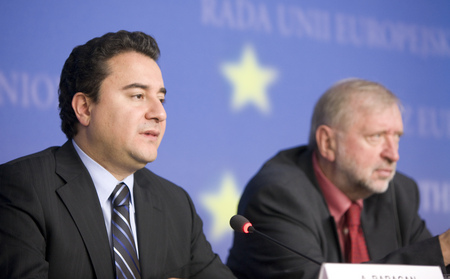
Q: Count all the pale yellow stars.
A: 2